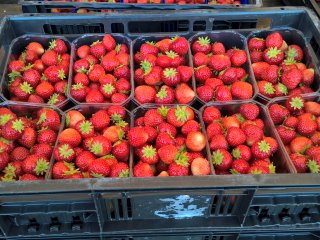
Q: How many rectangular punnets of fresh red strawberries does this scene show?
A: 10